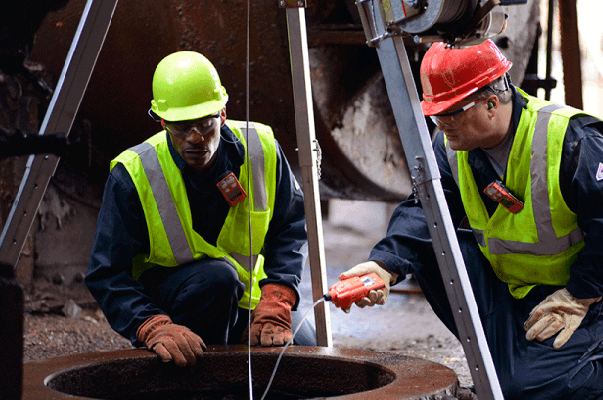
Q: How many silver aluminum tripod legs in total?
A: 3